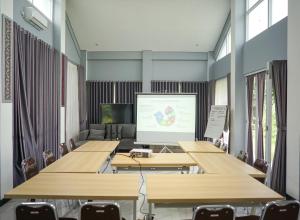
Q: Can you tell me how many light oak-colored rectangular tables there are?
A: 7